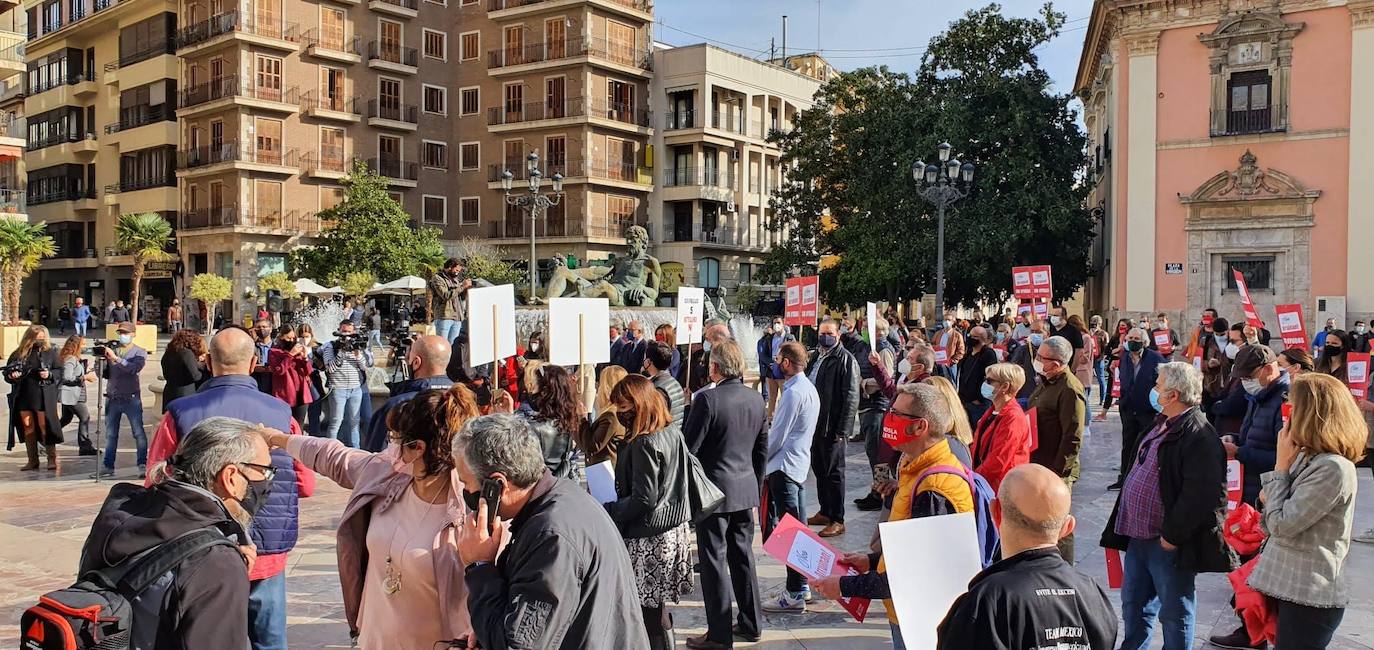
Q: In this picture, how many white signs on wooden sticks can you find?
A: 3